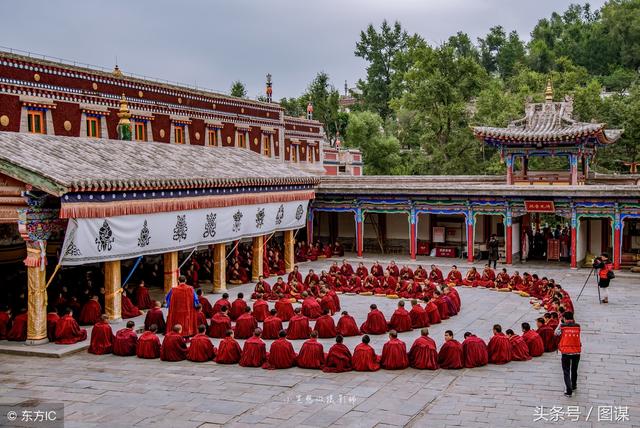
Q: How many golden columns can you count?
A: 6